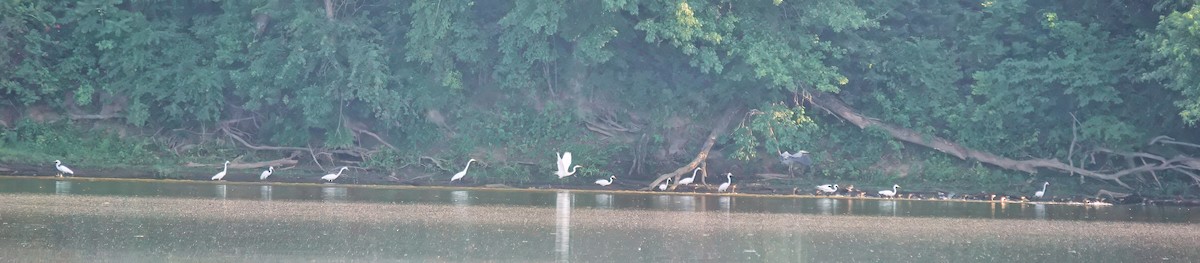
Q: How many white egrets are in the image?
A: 13